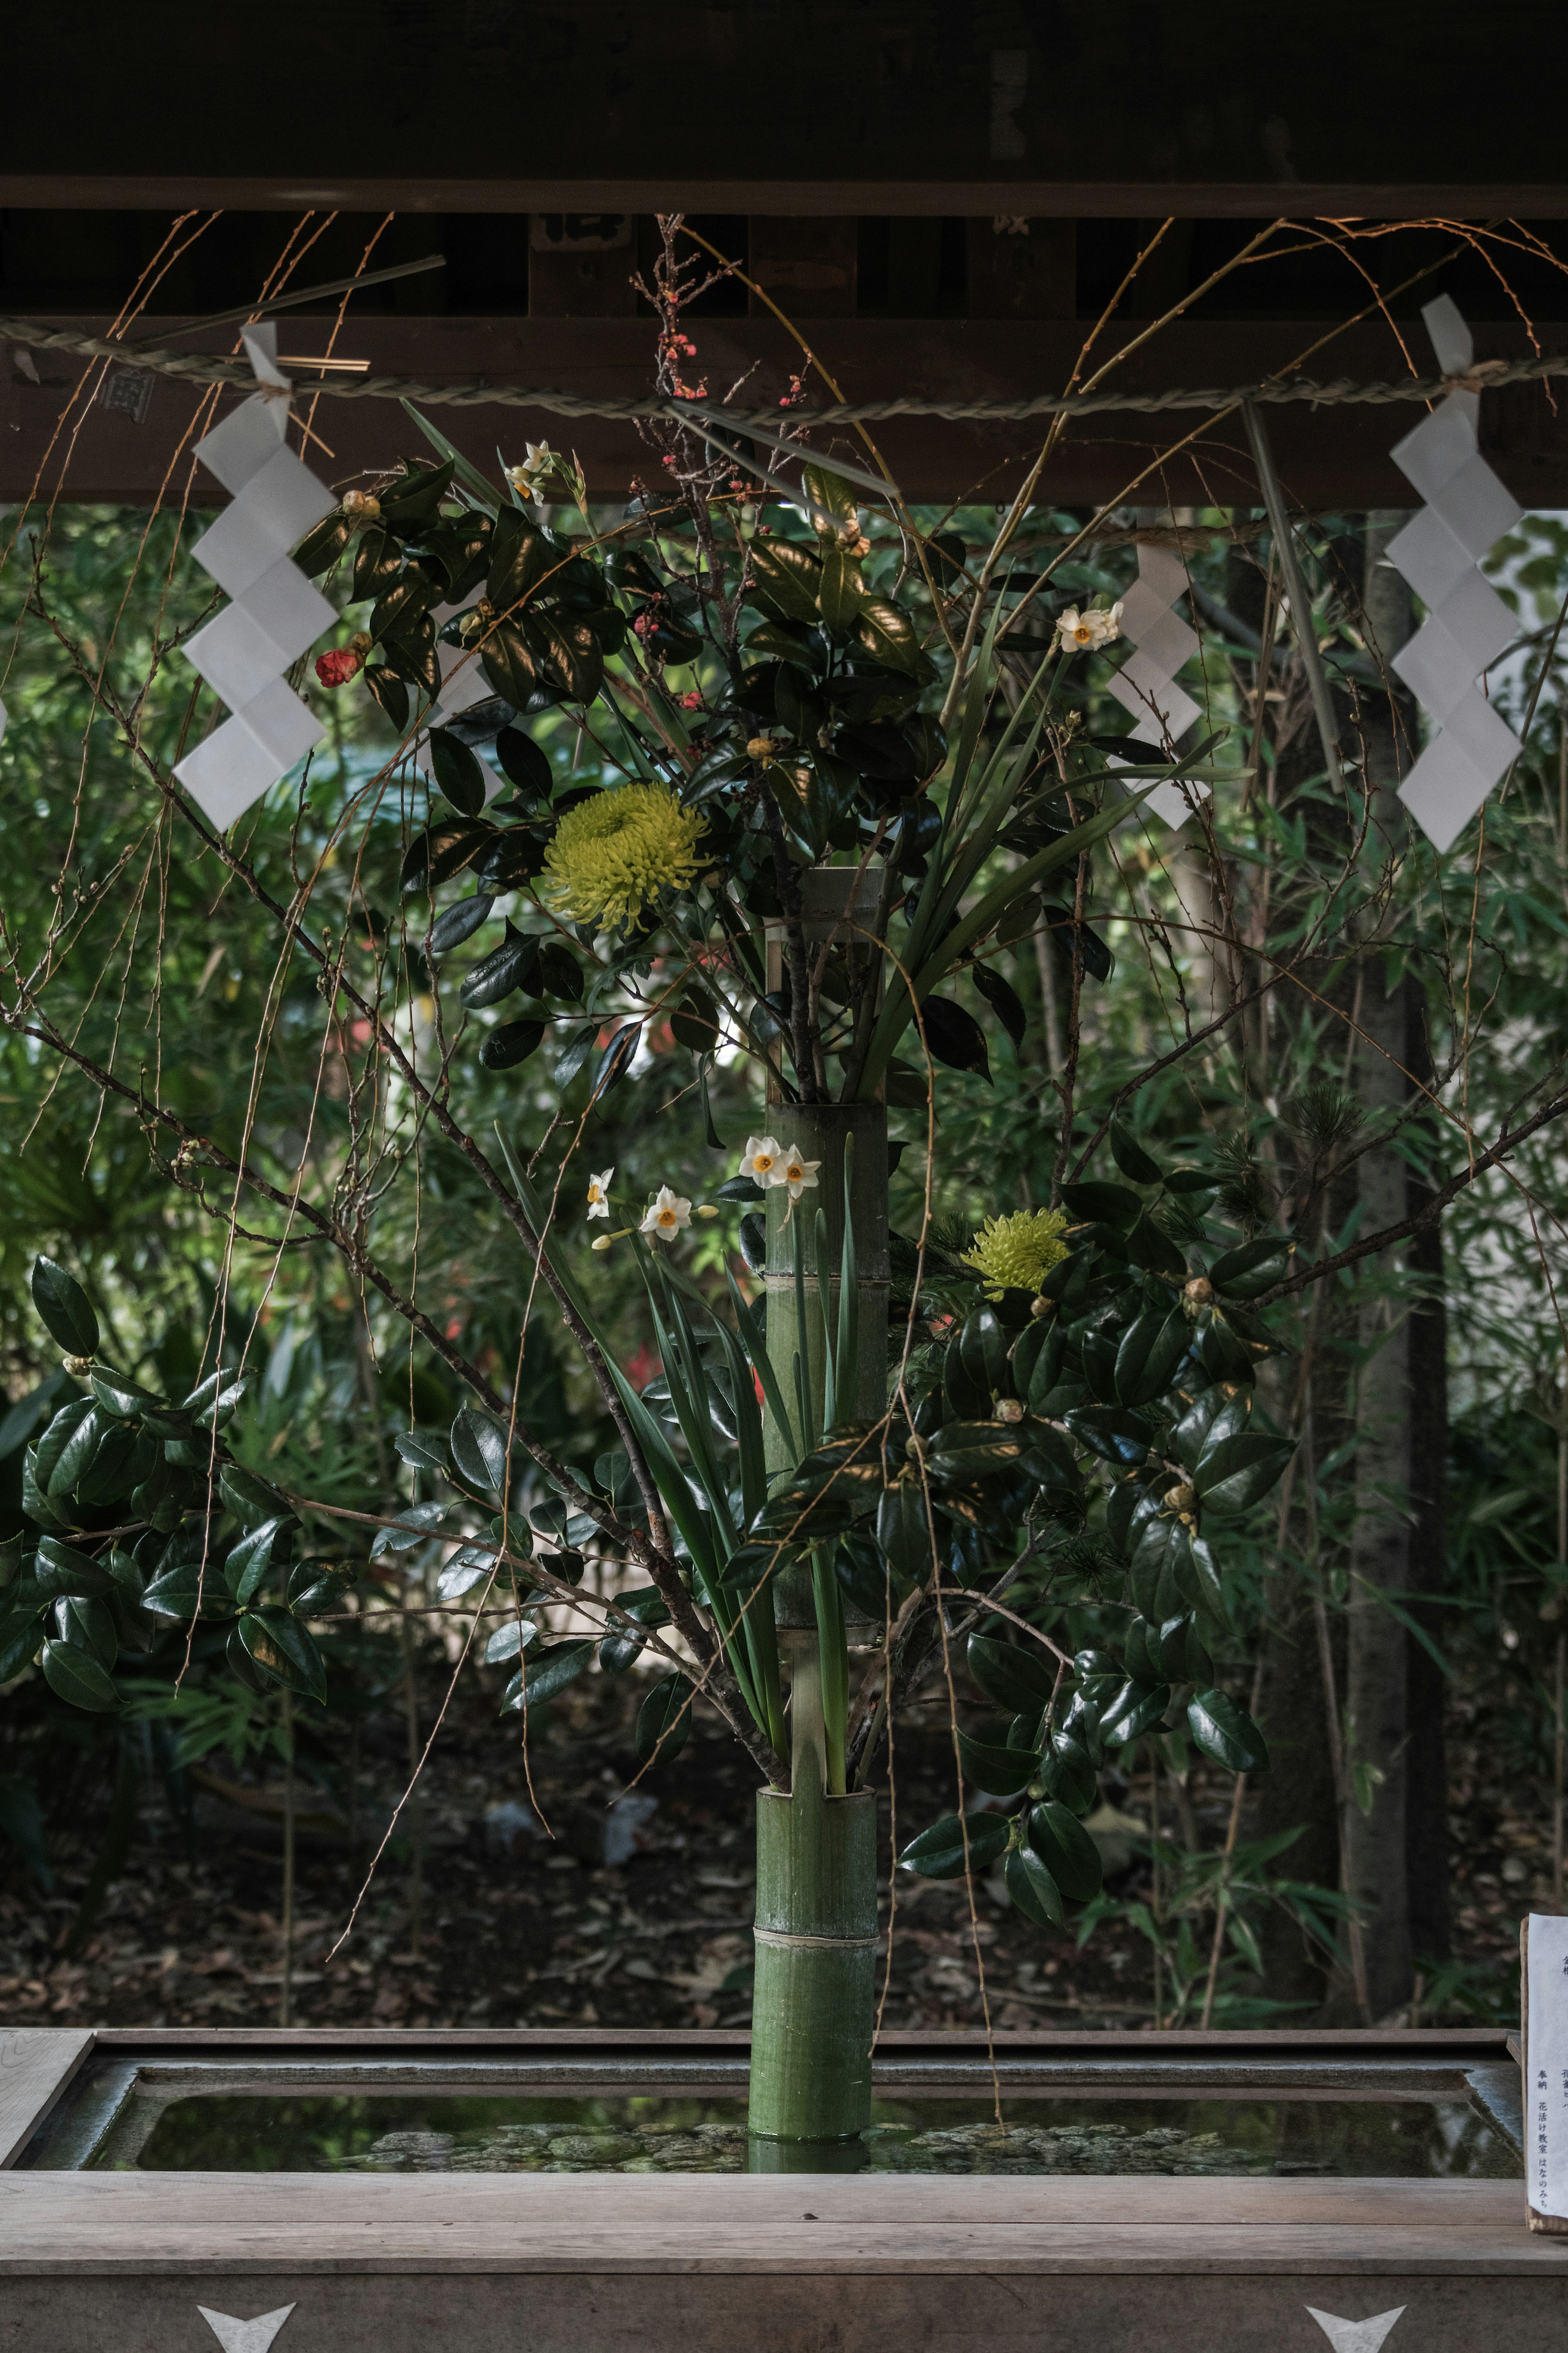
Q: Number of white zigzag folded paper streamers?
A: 4